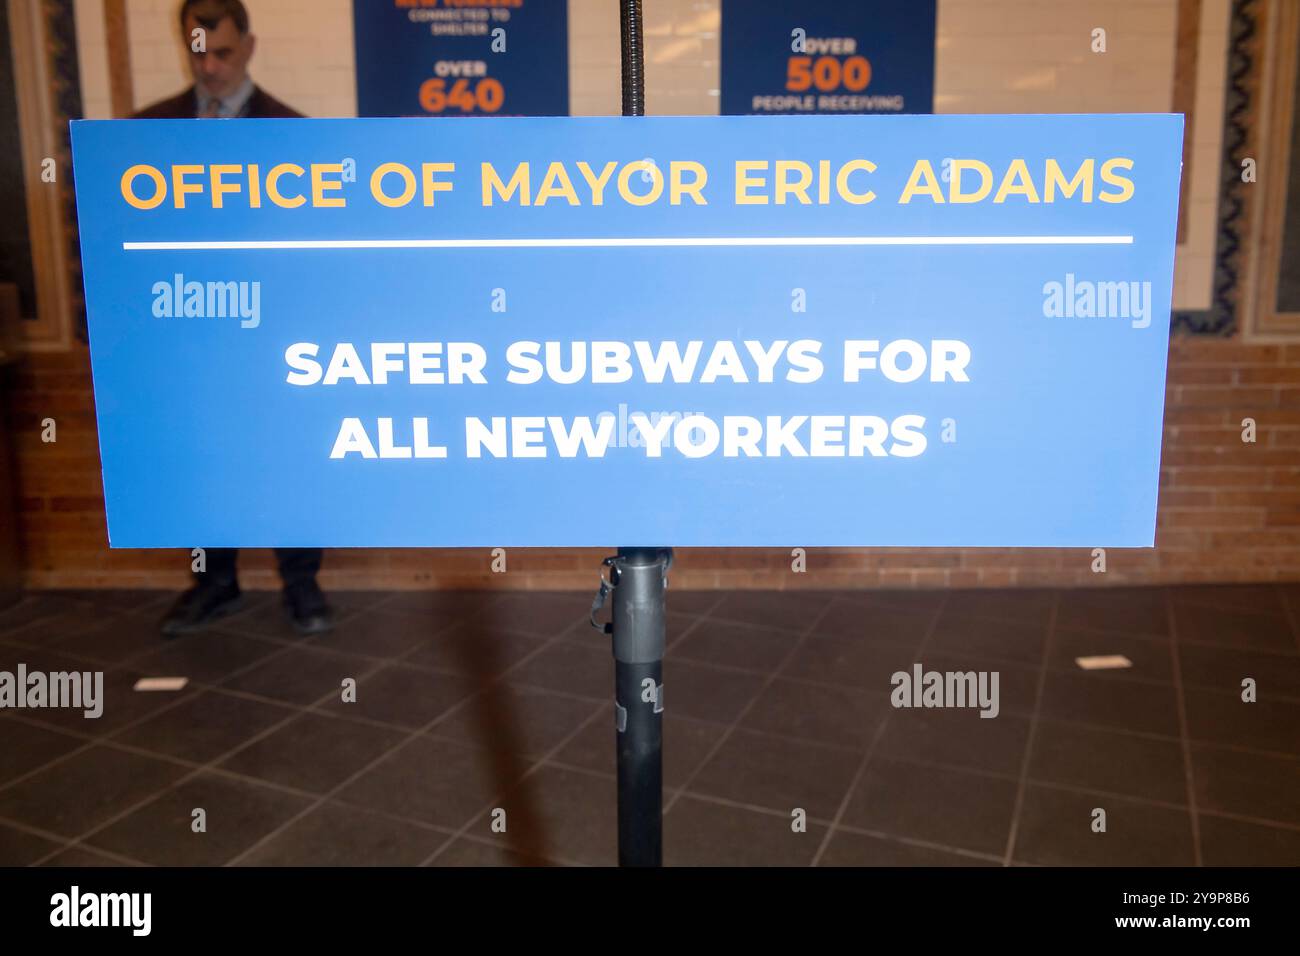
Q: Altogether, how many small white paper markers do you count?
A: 2